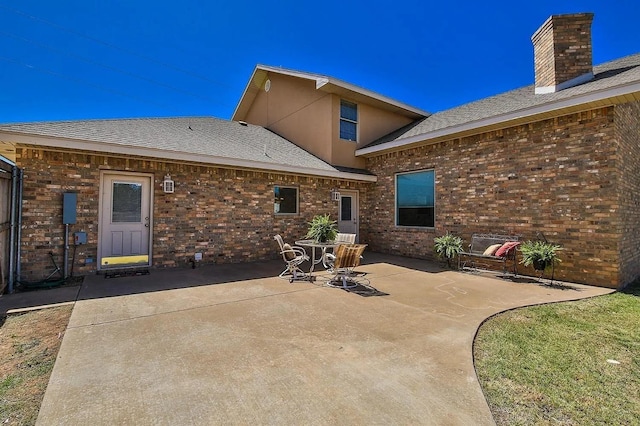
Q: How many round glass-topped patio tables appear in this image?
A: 1